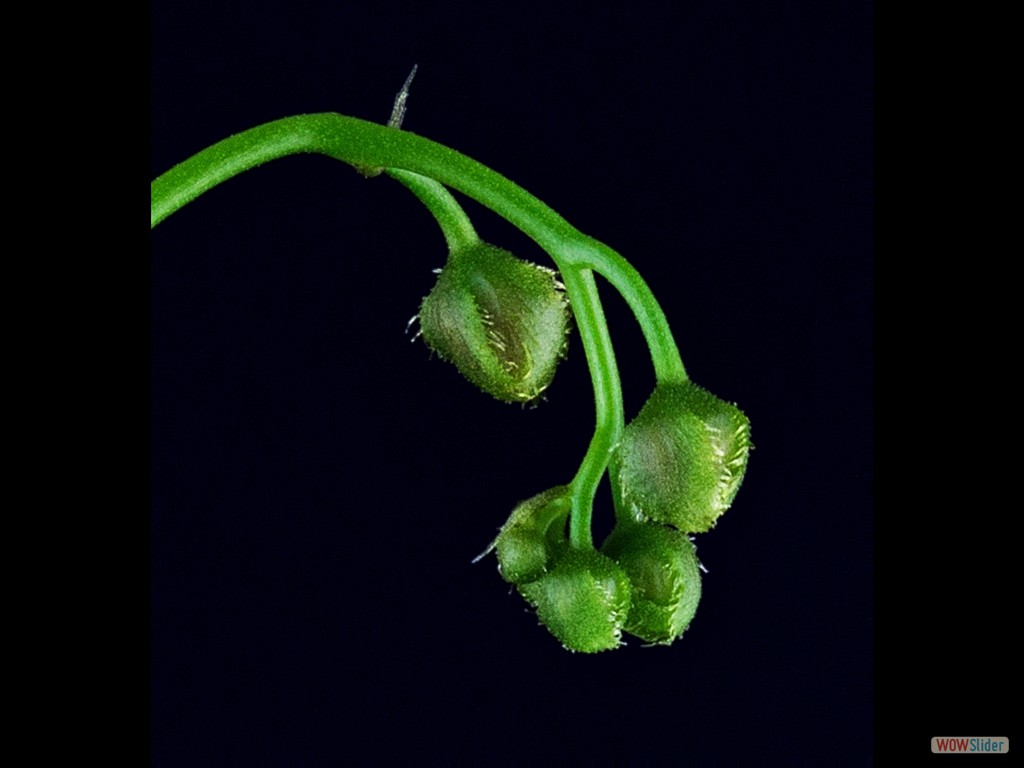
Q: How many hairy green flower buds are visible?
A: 5